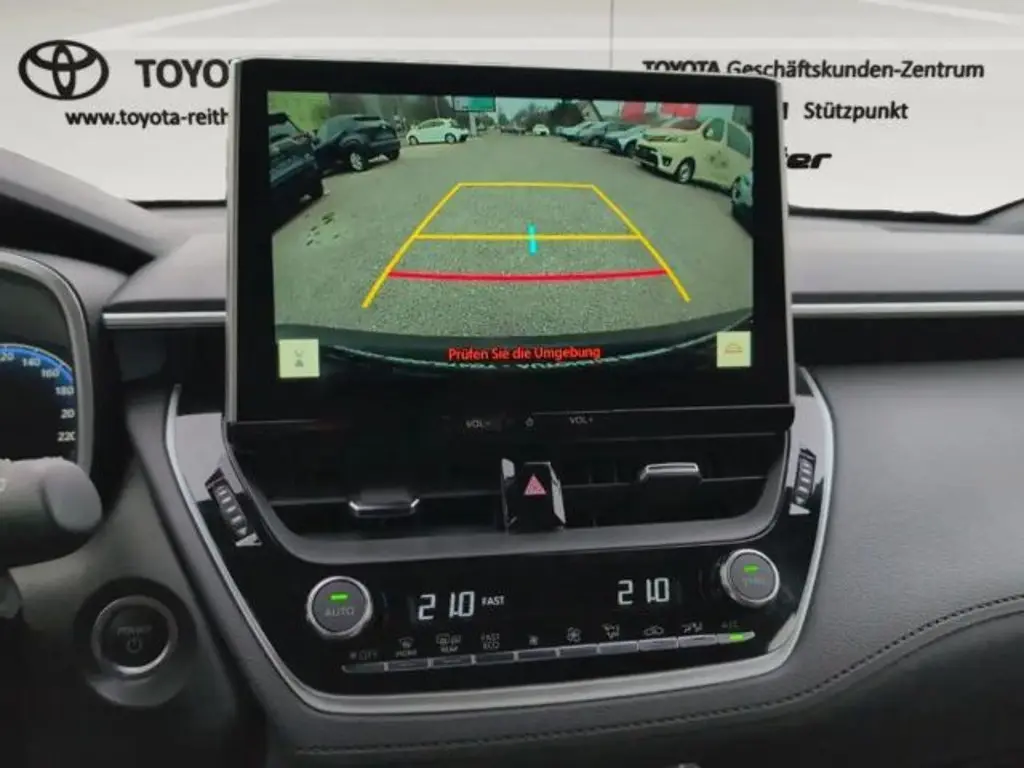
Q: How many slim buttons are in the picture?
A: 10